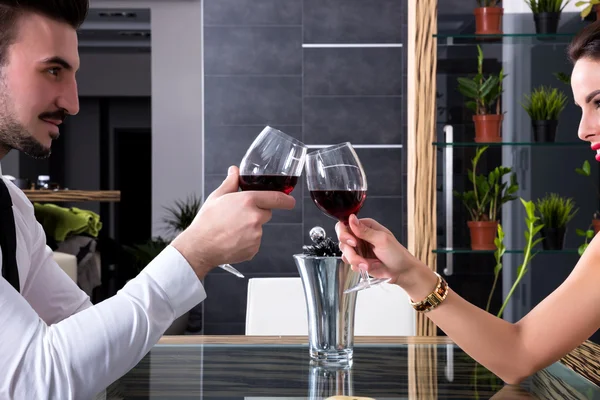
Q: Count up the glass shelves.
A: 3